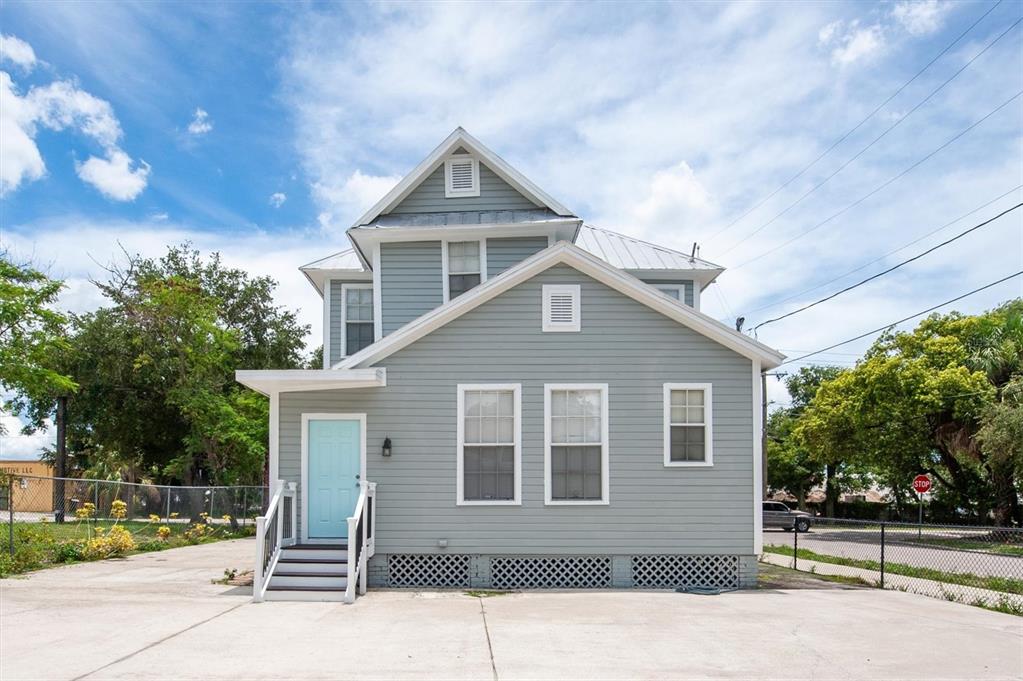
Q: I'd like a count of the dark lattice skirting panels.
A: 3